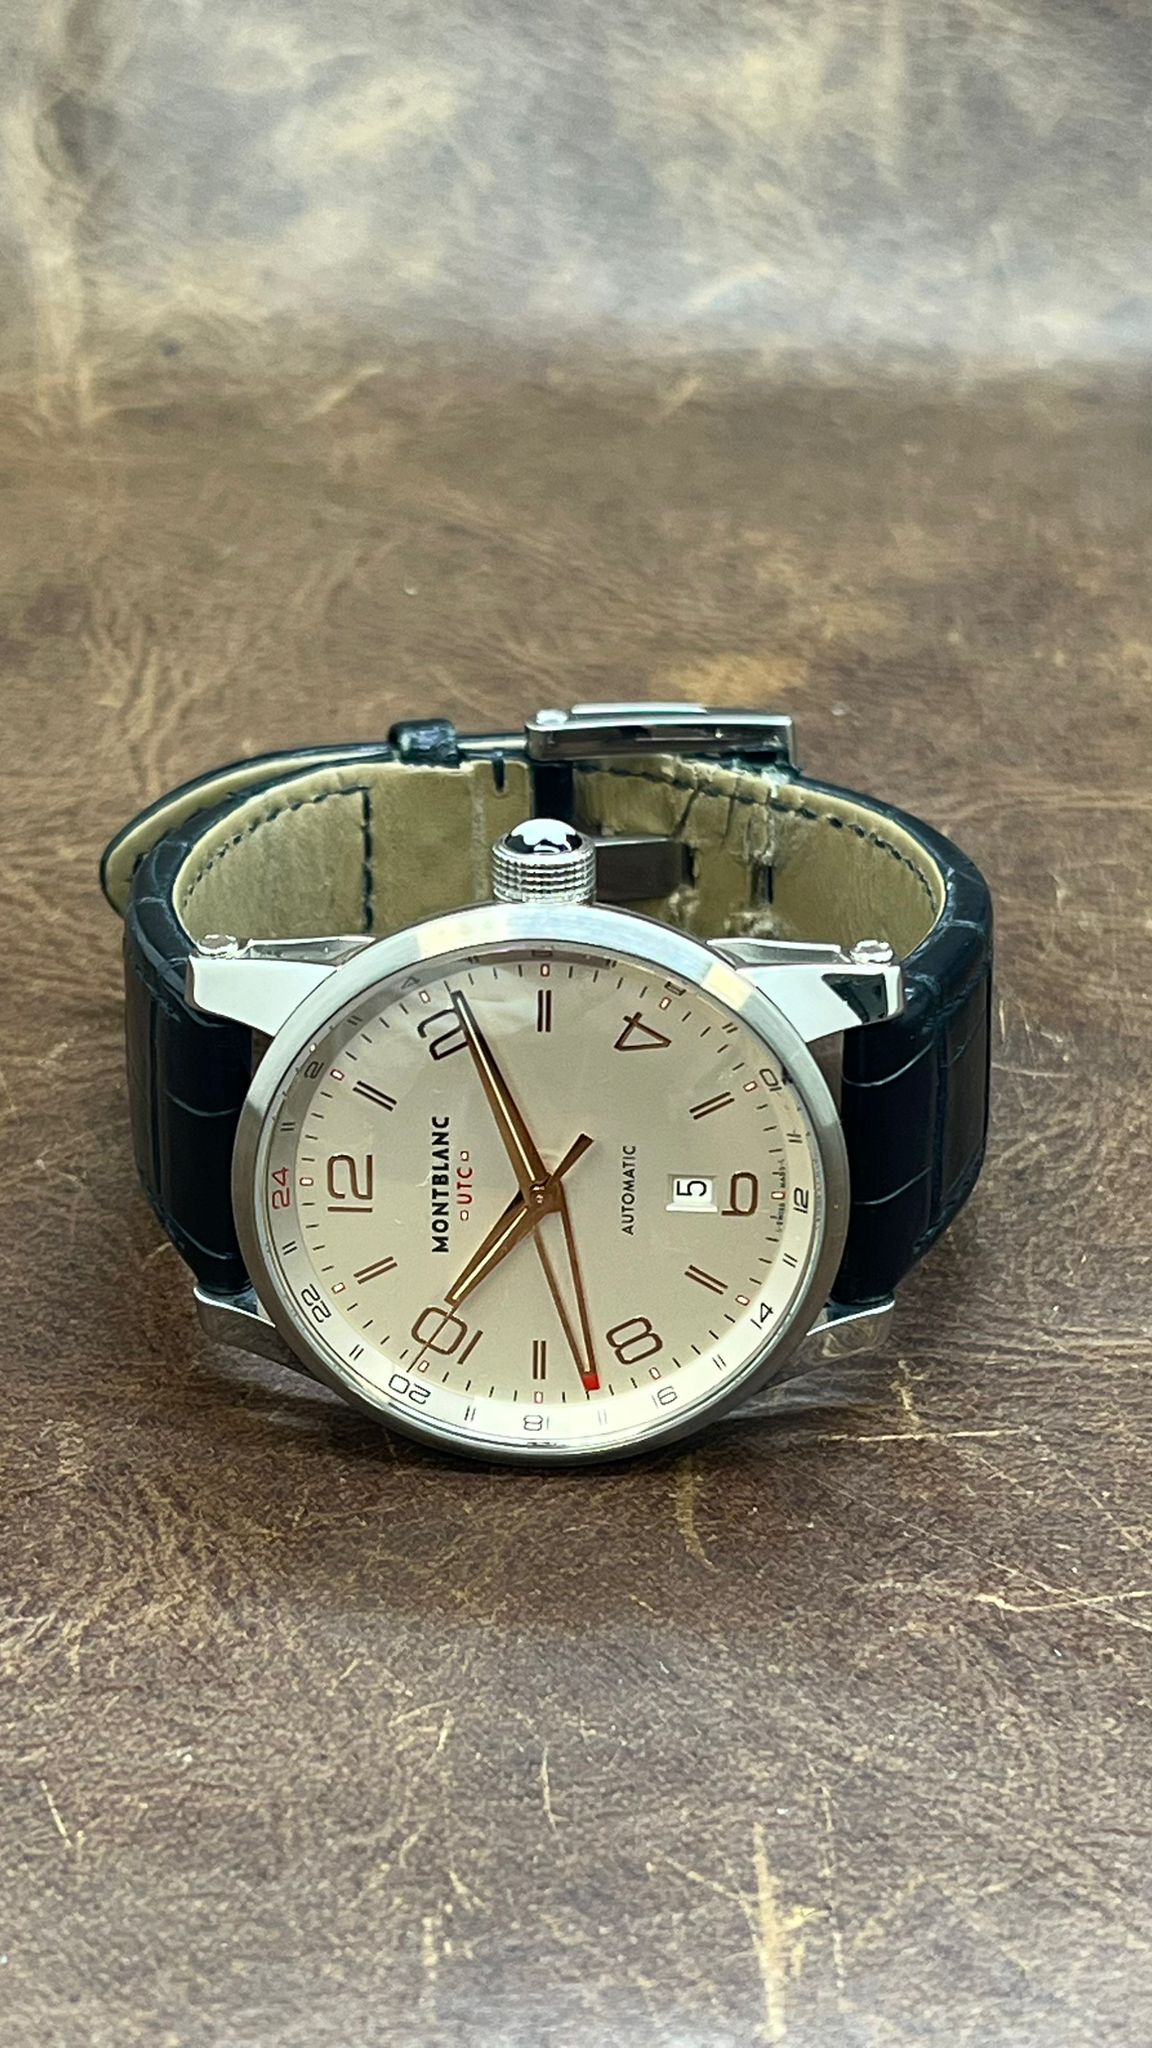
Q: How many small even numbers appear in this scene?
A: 12